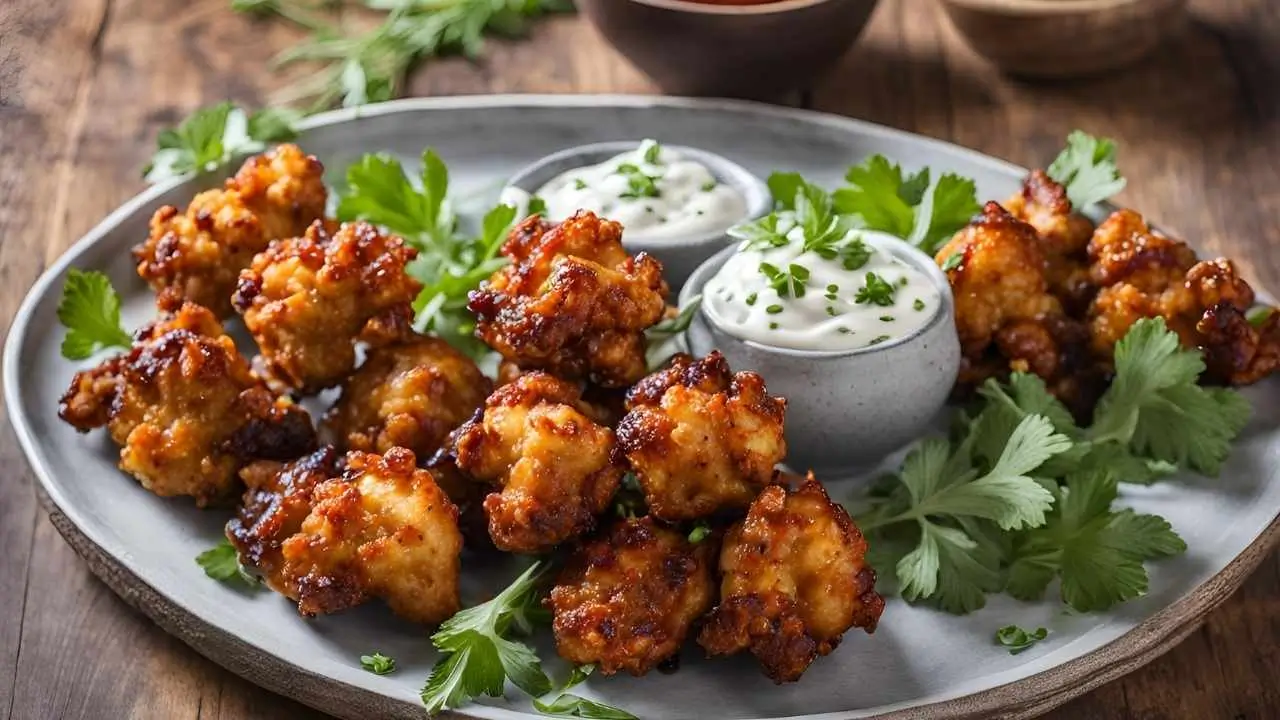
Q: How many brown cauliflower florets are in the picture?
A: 13